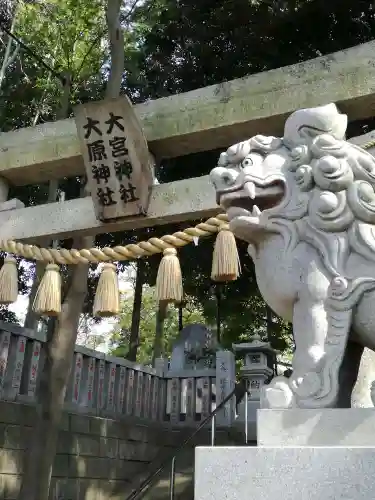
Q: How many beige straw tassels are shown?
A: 5